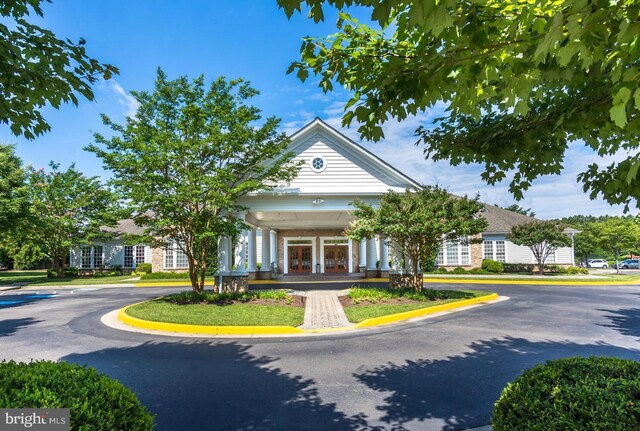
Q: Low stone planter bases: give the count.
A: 2